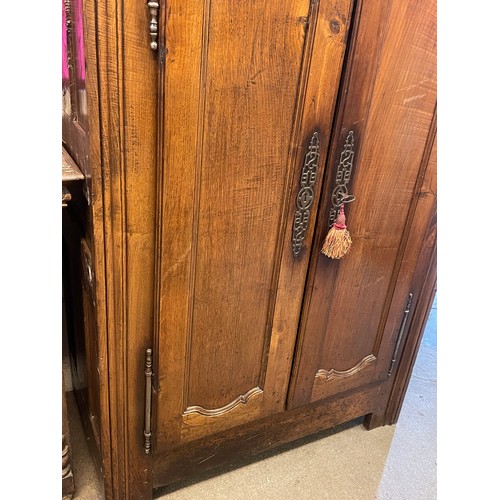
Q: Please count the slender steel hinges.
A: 3